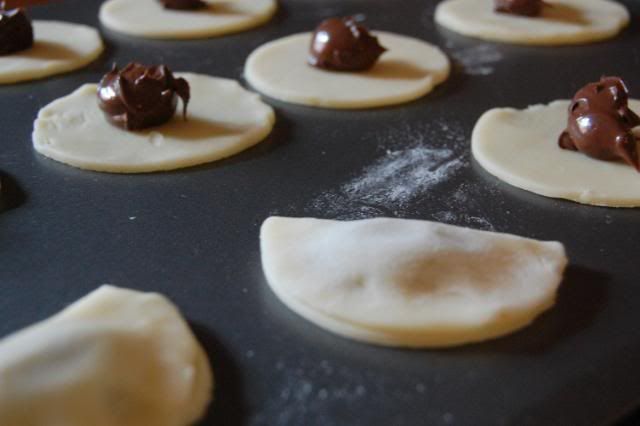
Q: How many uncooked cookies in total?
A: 8